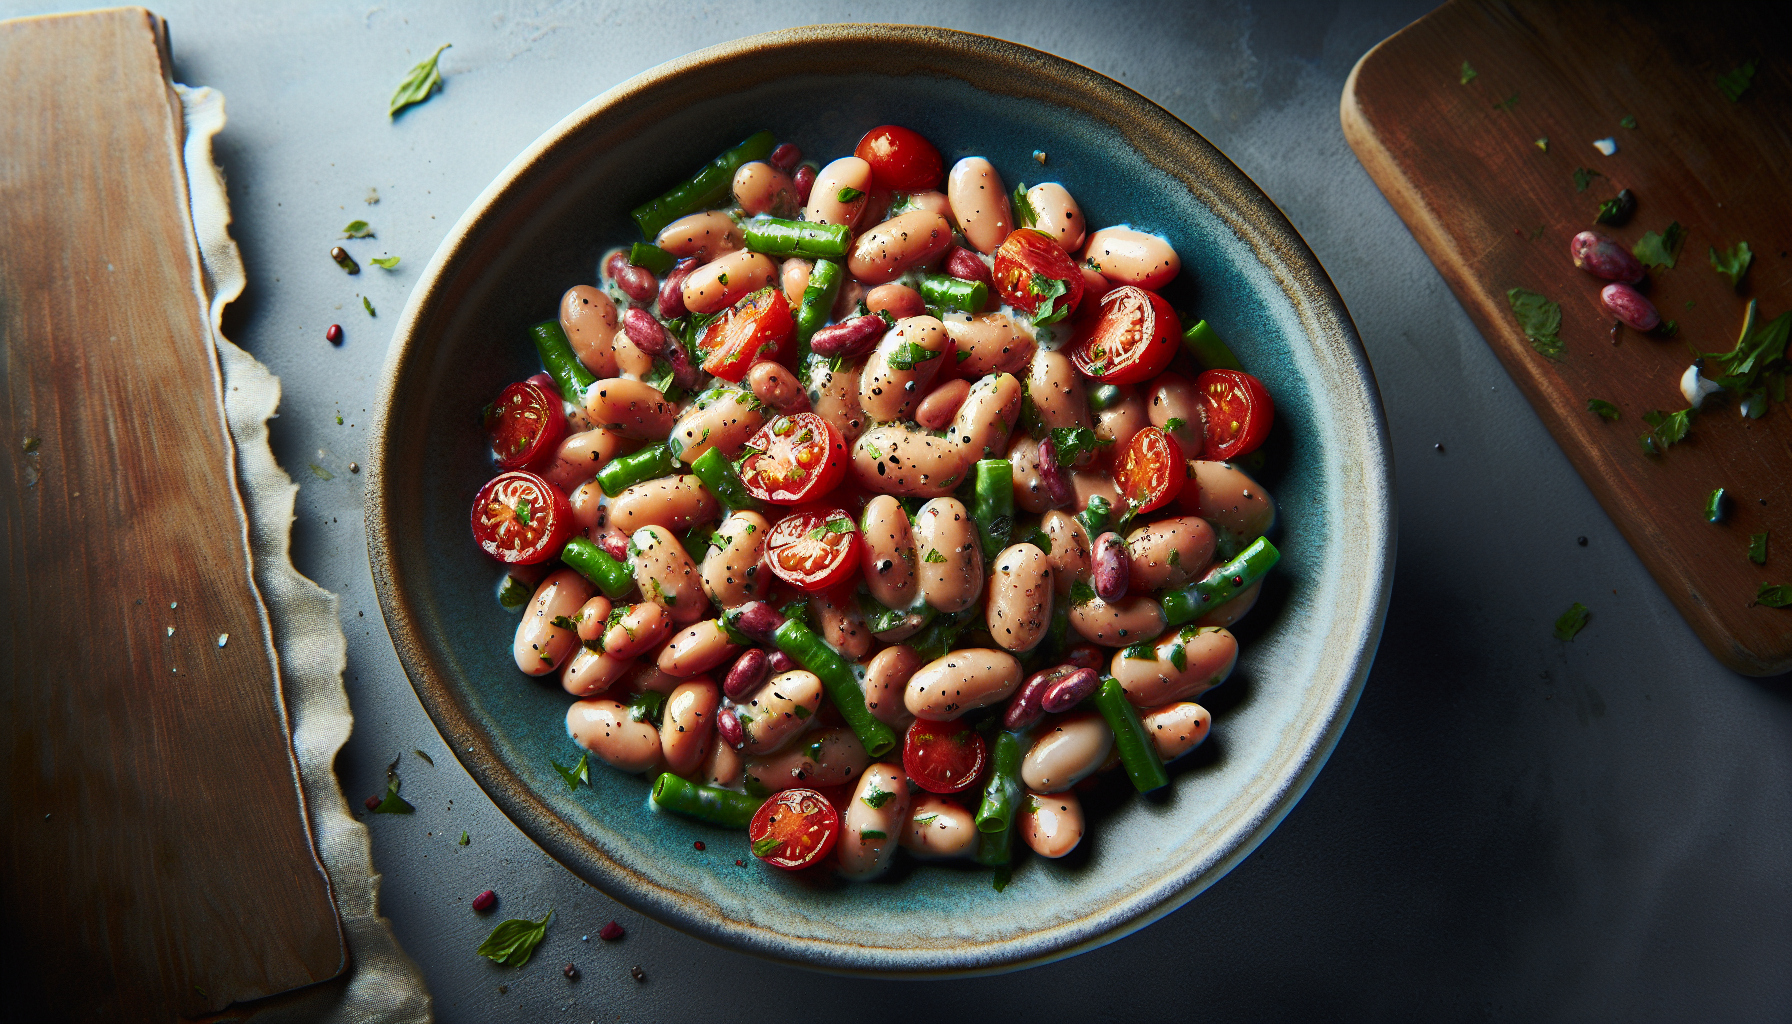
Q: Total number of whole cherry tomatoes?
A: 1